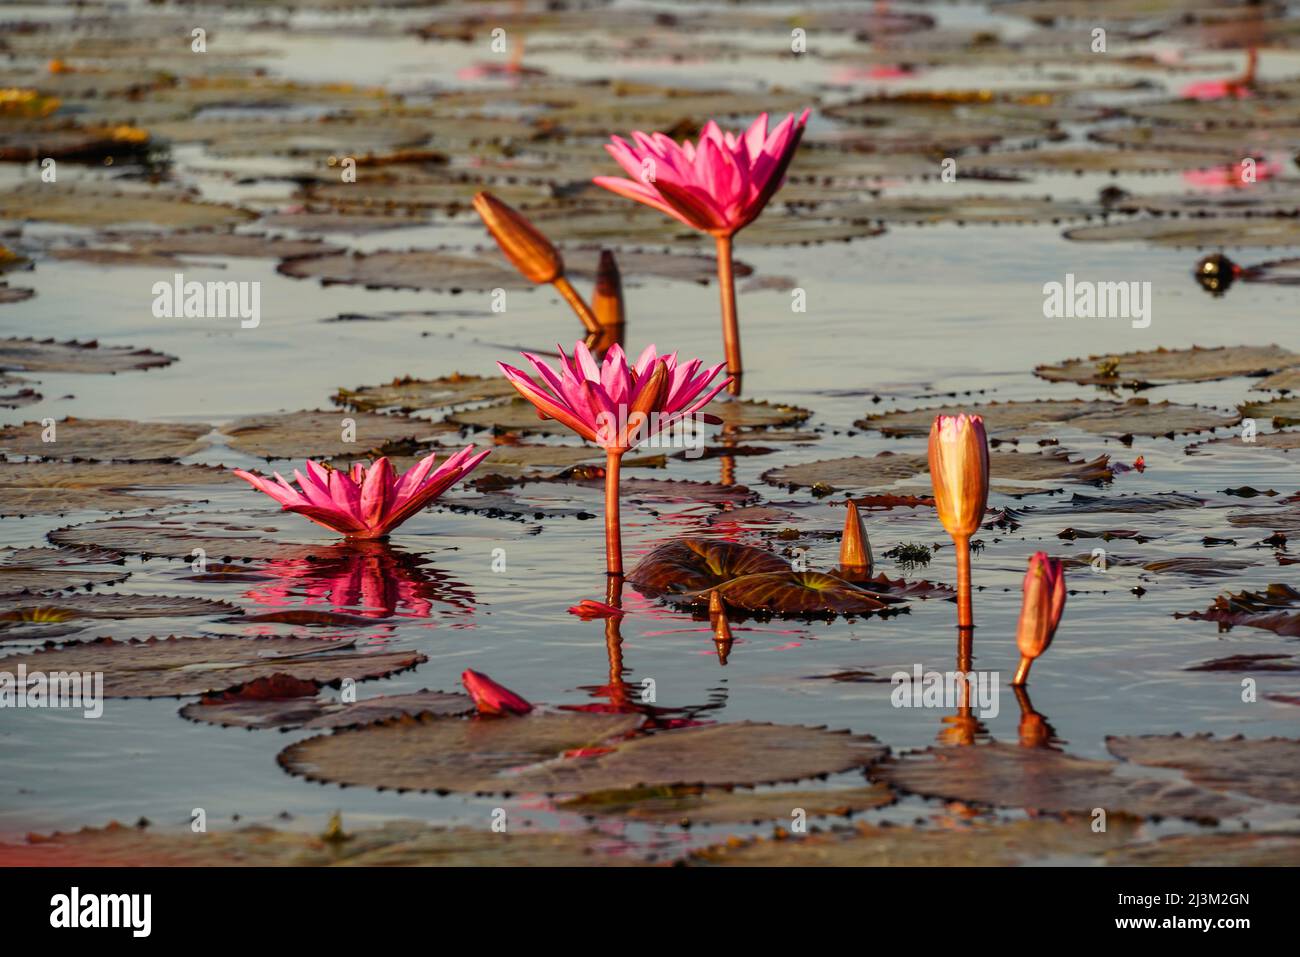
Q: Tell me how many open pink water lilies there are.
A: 3